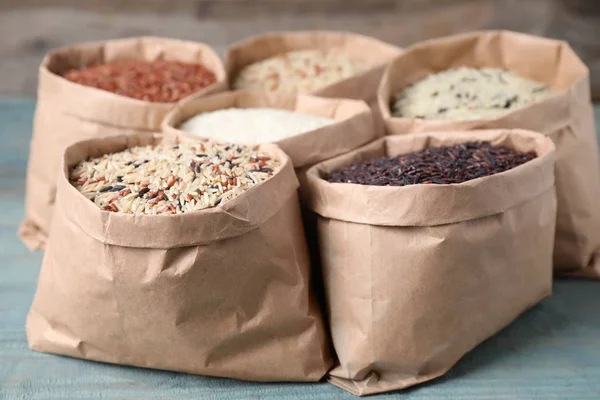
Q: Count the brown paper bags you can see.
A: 6